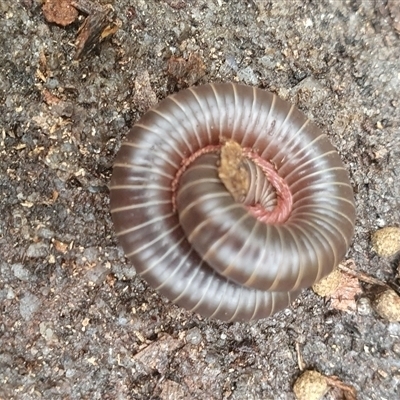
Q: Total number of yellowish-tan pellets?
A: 4